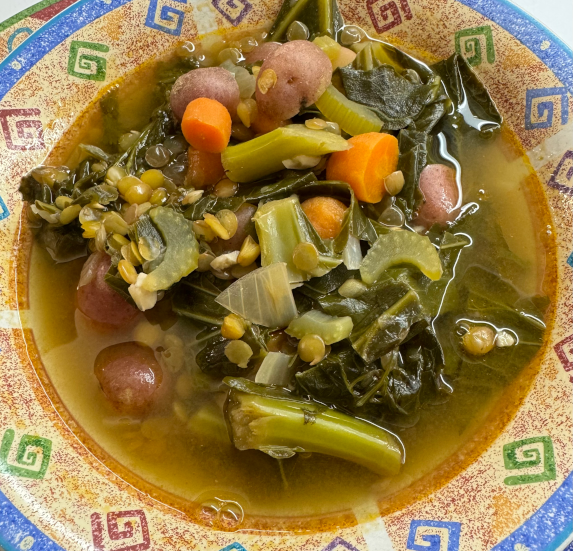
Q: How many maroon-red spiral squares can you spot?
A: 4